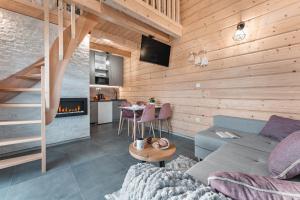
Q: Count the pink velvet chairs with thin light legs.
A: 4